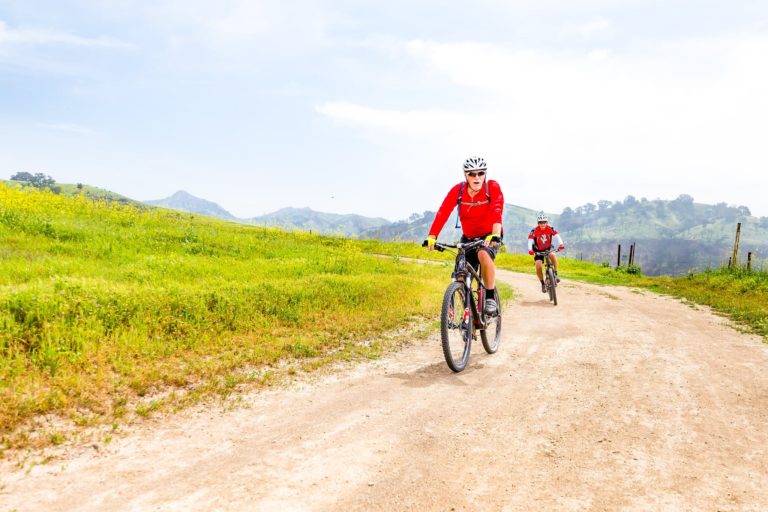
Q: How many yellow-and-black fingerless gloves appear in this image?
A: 2